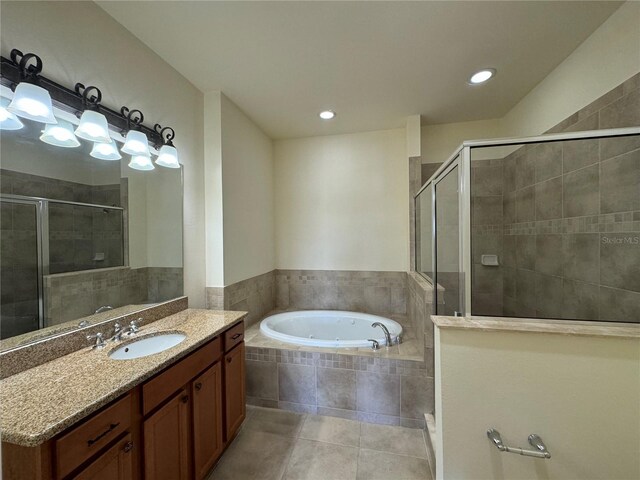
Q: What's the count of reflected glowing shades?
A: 4